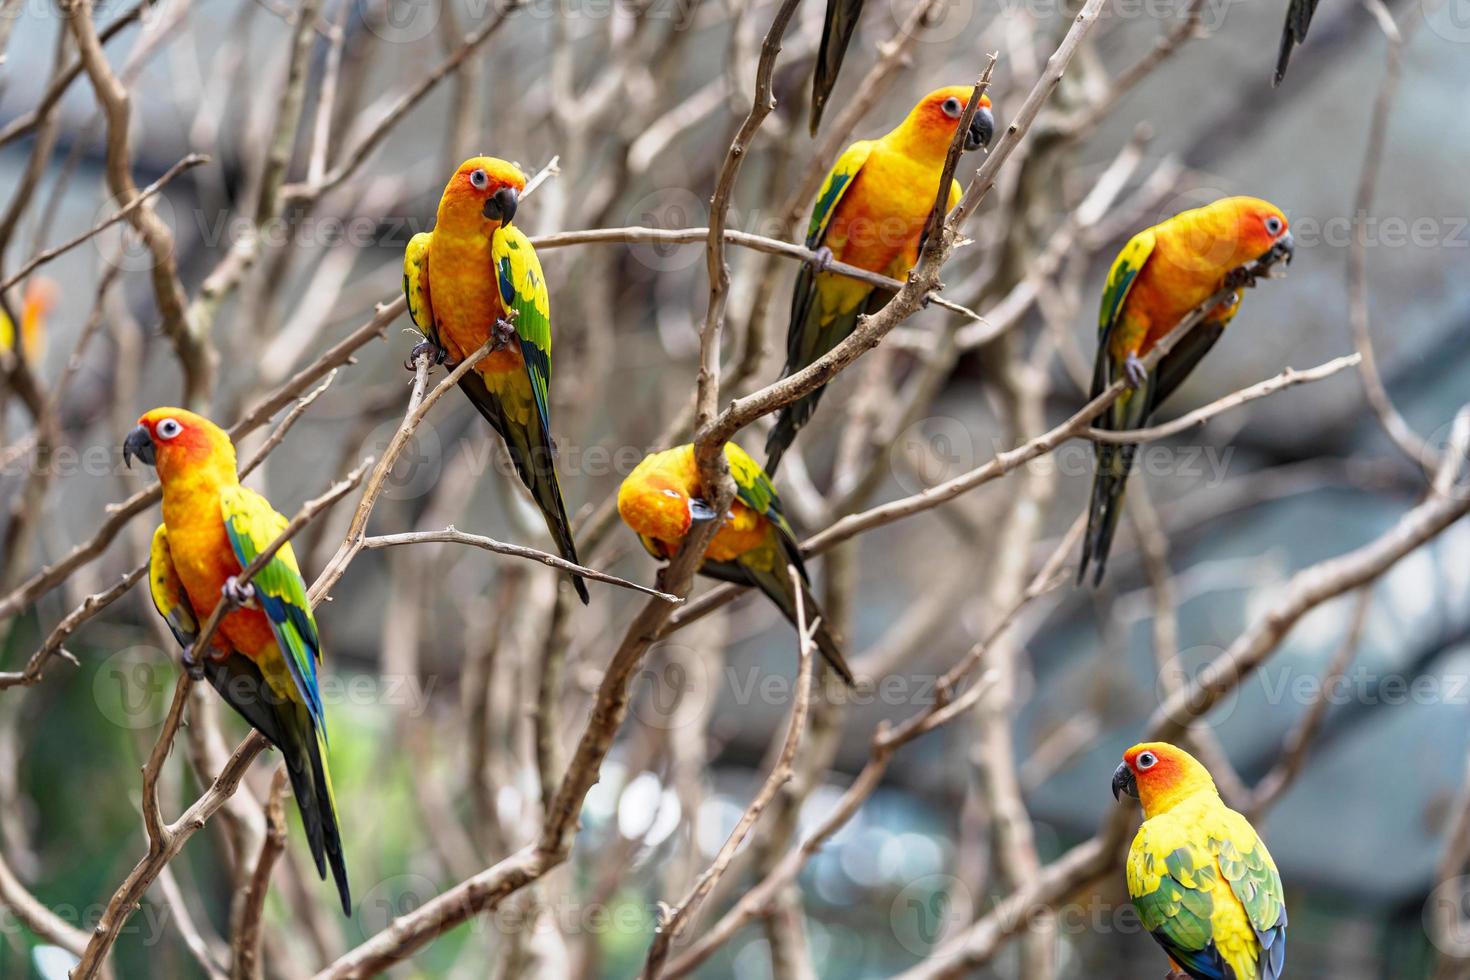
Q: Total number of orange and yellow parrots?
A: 6